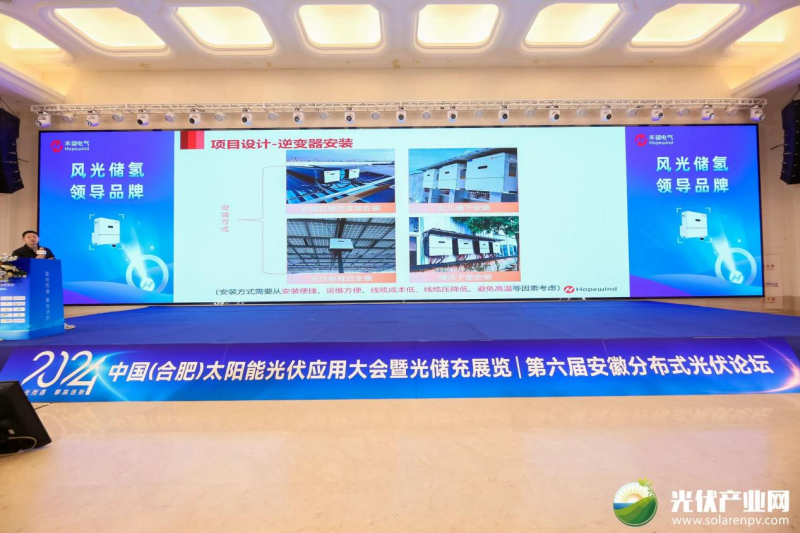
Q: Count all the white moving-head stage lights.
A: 15